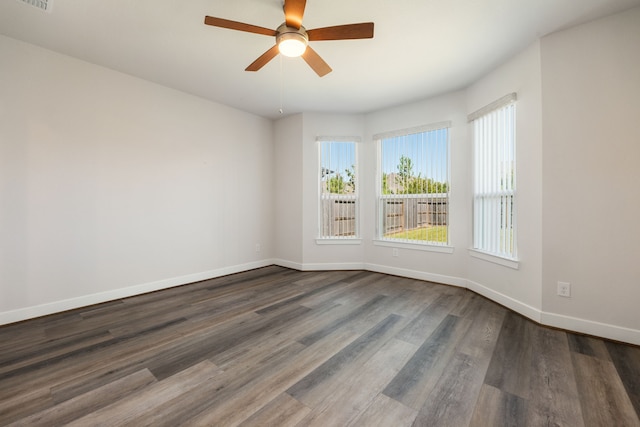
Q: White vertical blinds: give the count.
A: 3